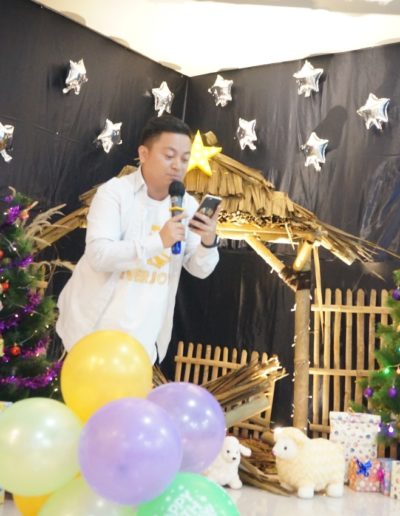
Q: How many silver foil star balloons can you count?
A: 9